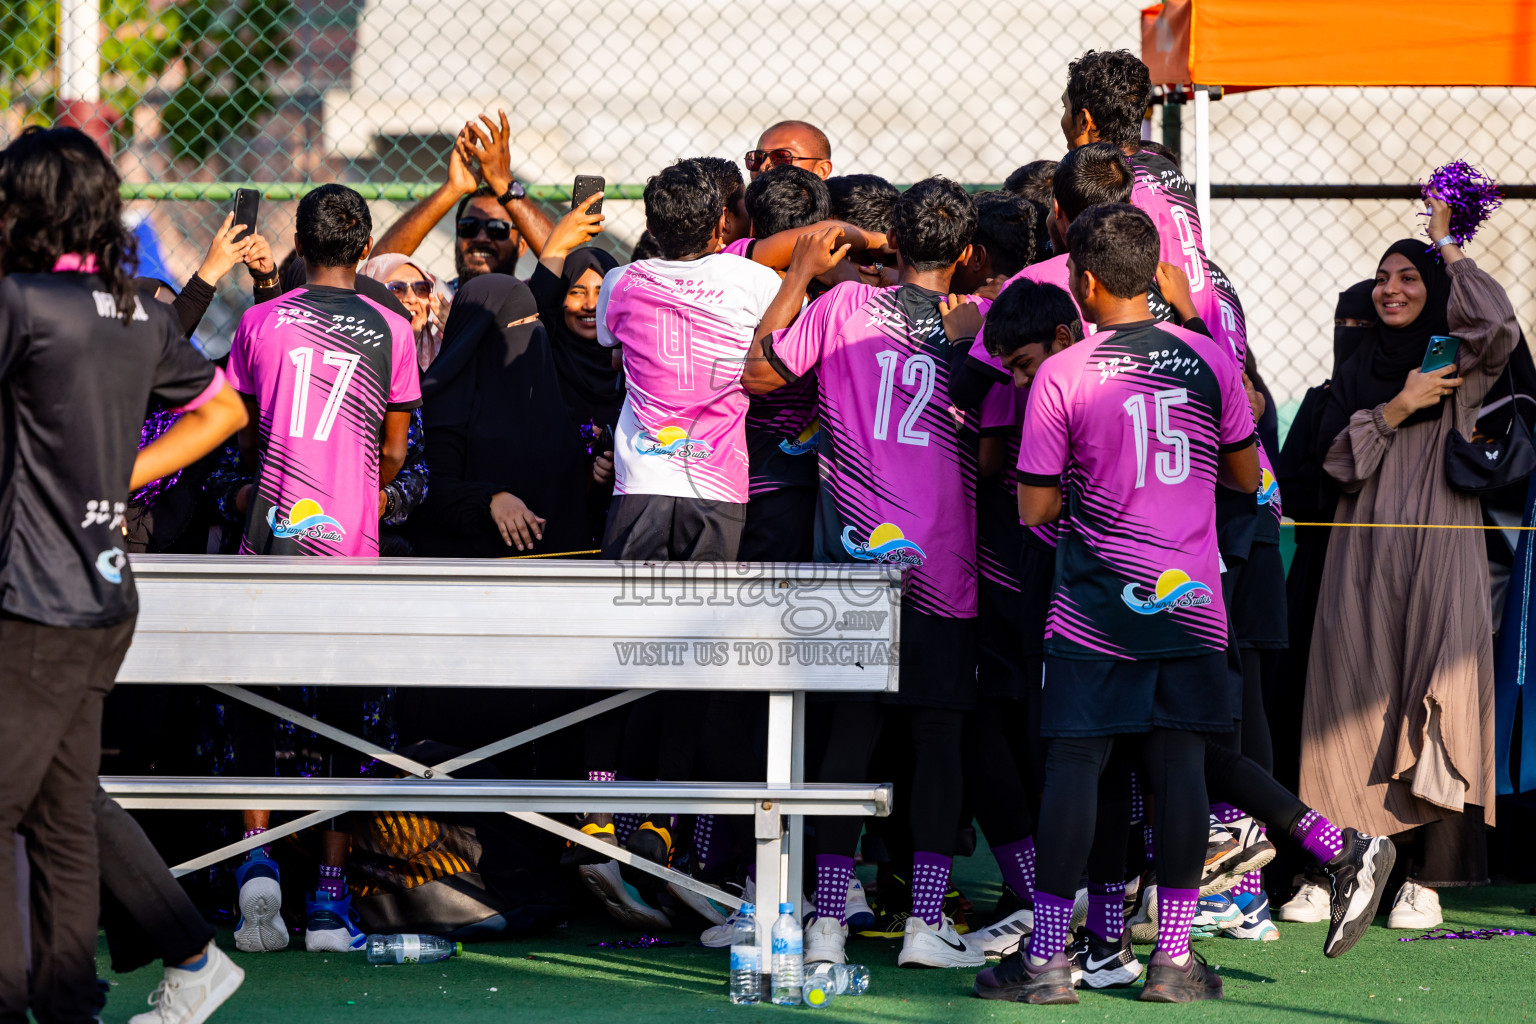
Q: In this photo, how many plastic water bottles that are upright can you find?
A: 2